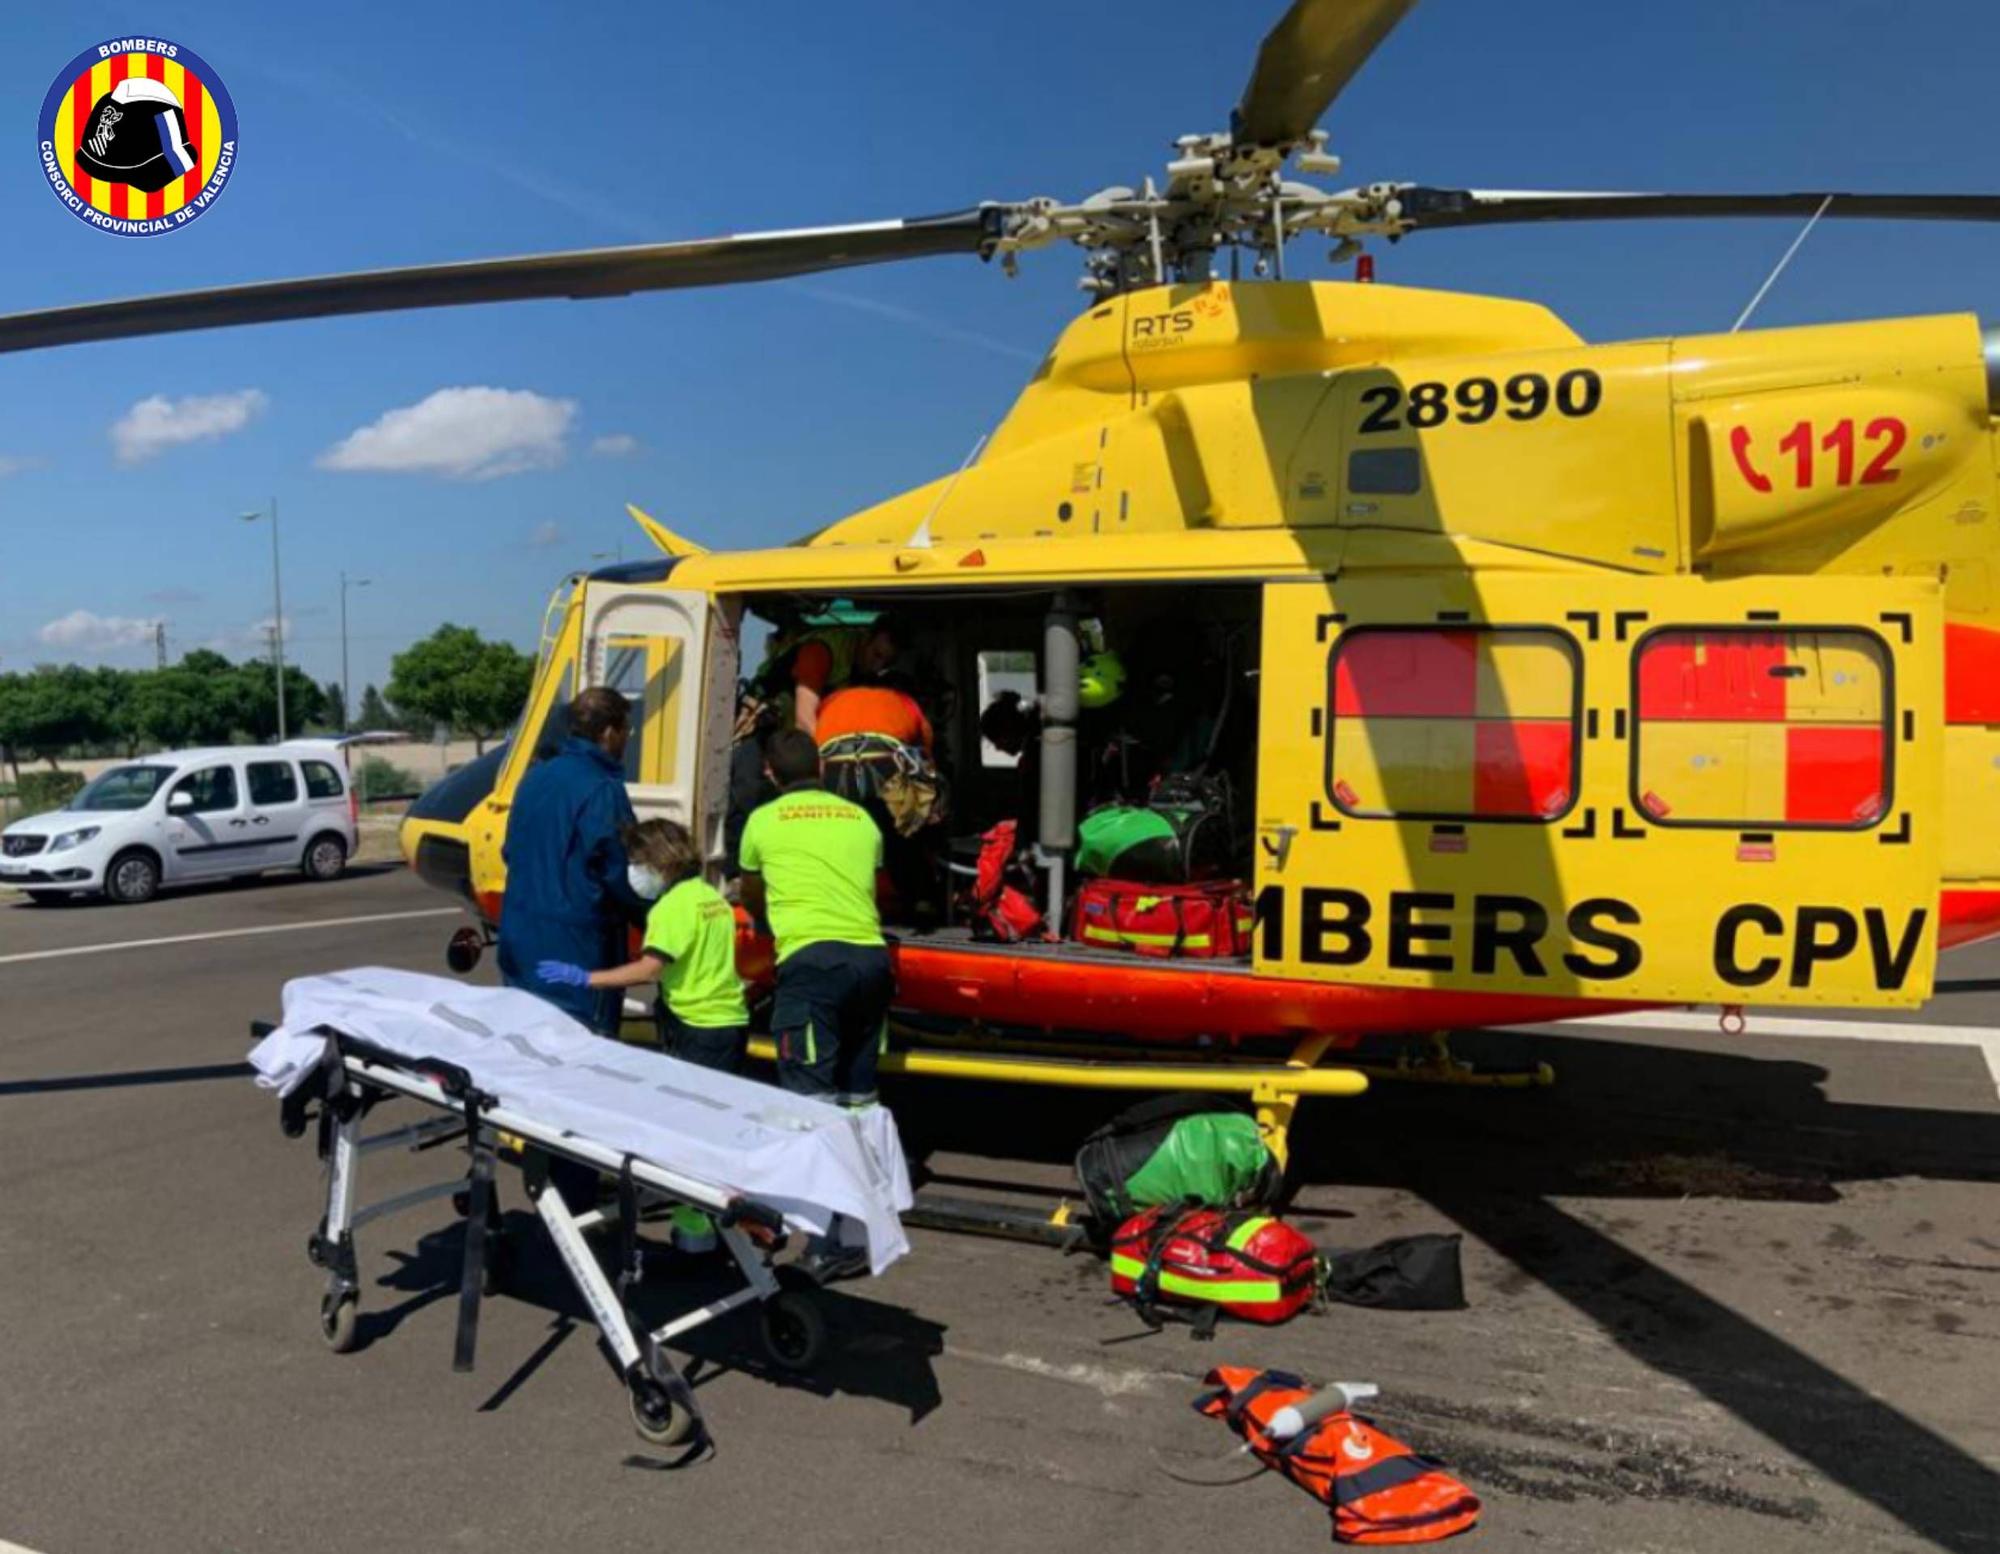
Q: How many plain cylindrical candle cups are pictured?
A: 0